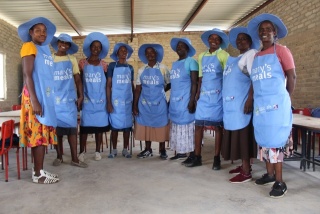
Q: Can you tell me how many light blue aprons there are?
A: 9